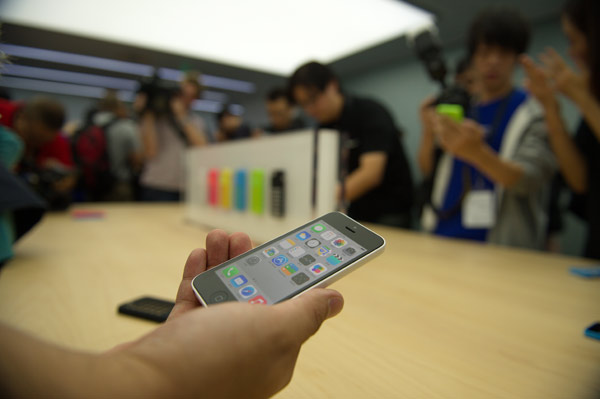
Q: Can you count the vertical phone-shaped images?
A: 5